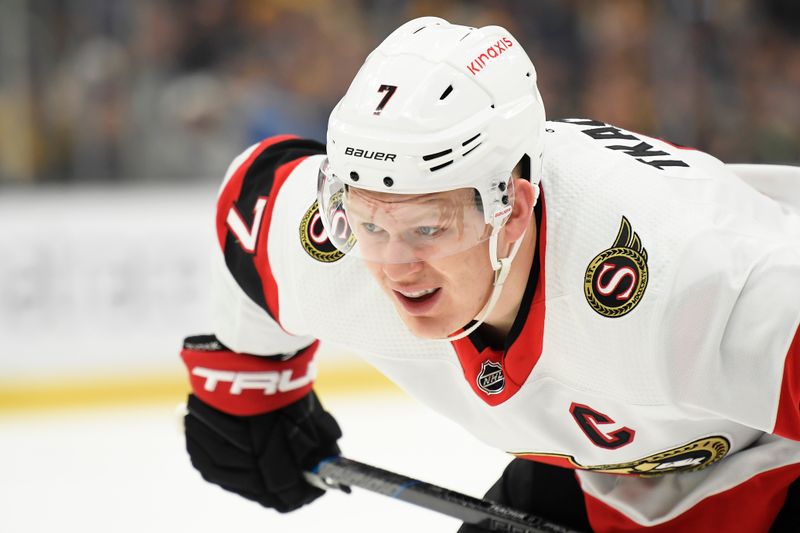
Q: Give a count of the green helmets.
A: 0